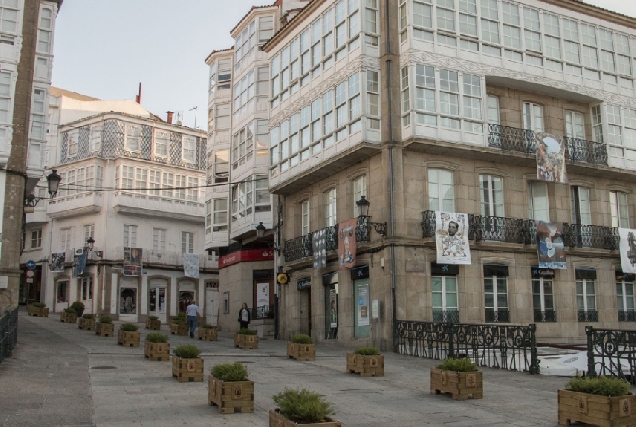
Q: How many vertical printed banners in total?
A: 10